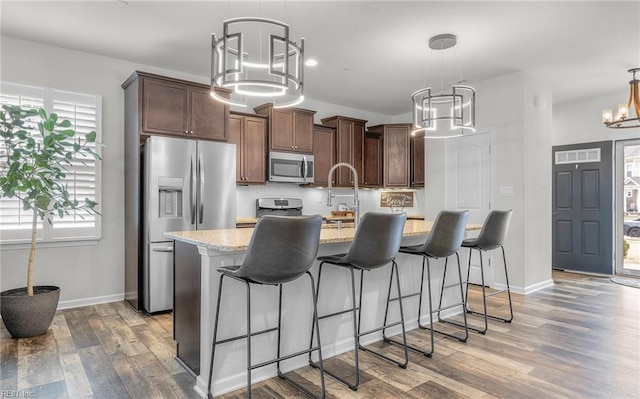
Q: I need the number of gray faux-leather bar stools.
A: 4